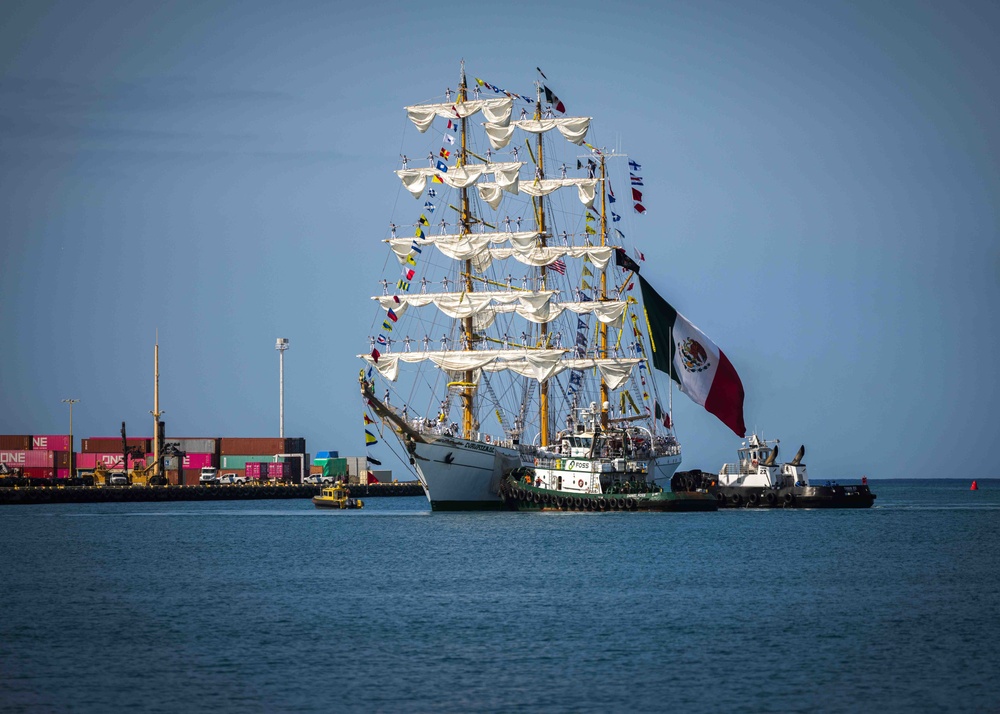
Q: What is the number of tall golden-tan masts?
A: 3